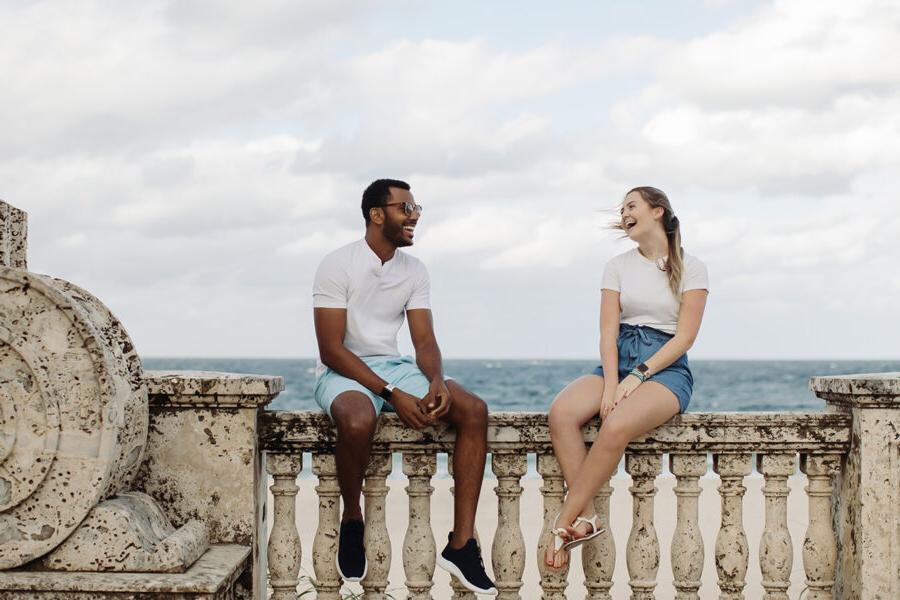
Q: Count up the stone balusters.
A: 13